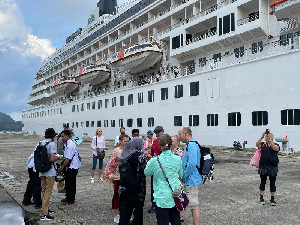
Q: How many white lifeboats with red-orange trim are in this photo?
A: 3